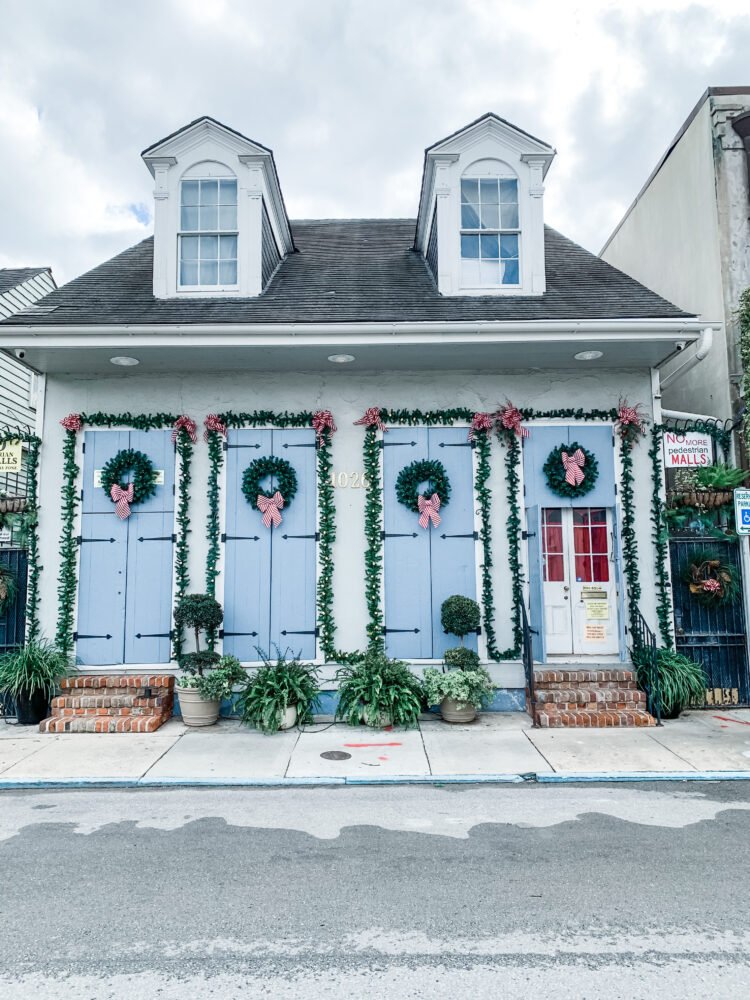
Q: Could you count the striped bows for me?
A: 12